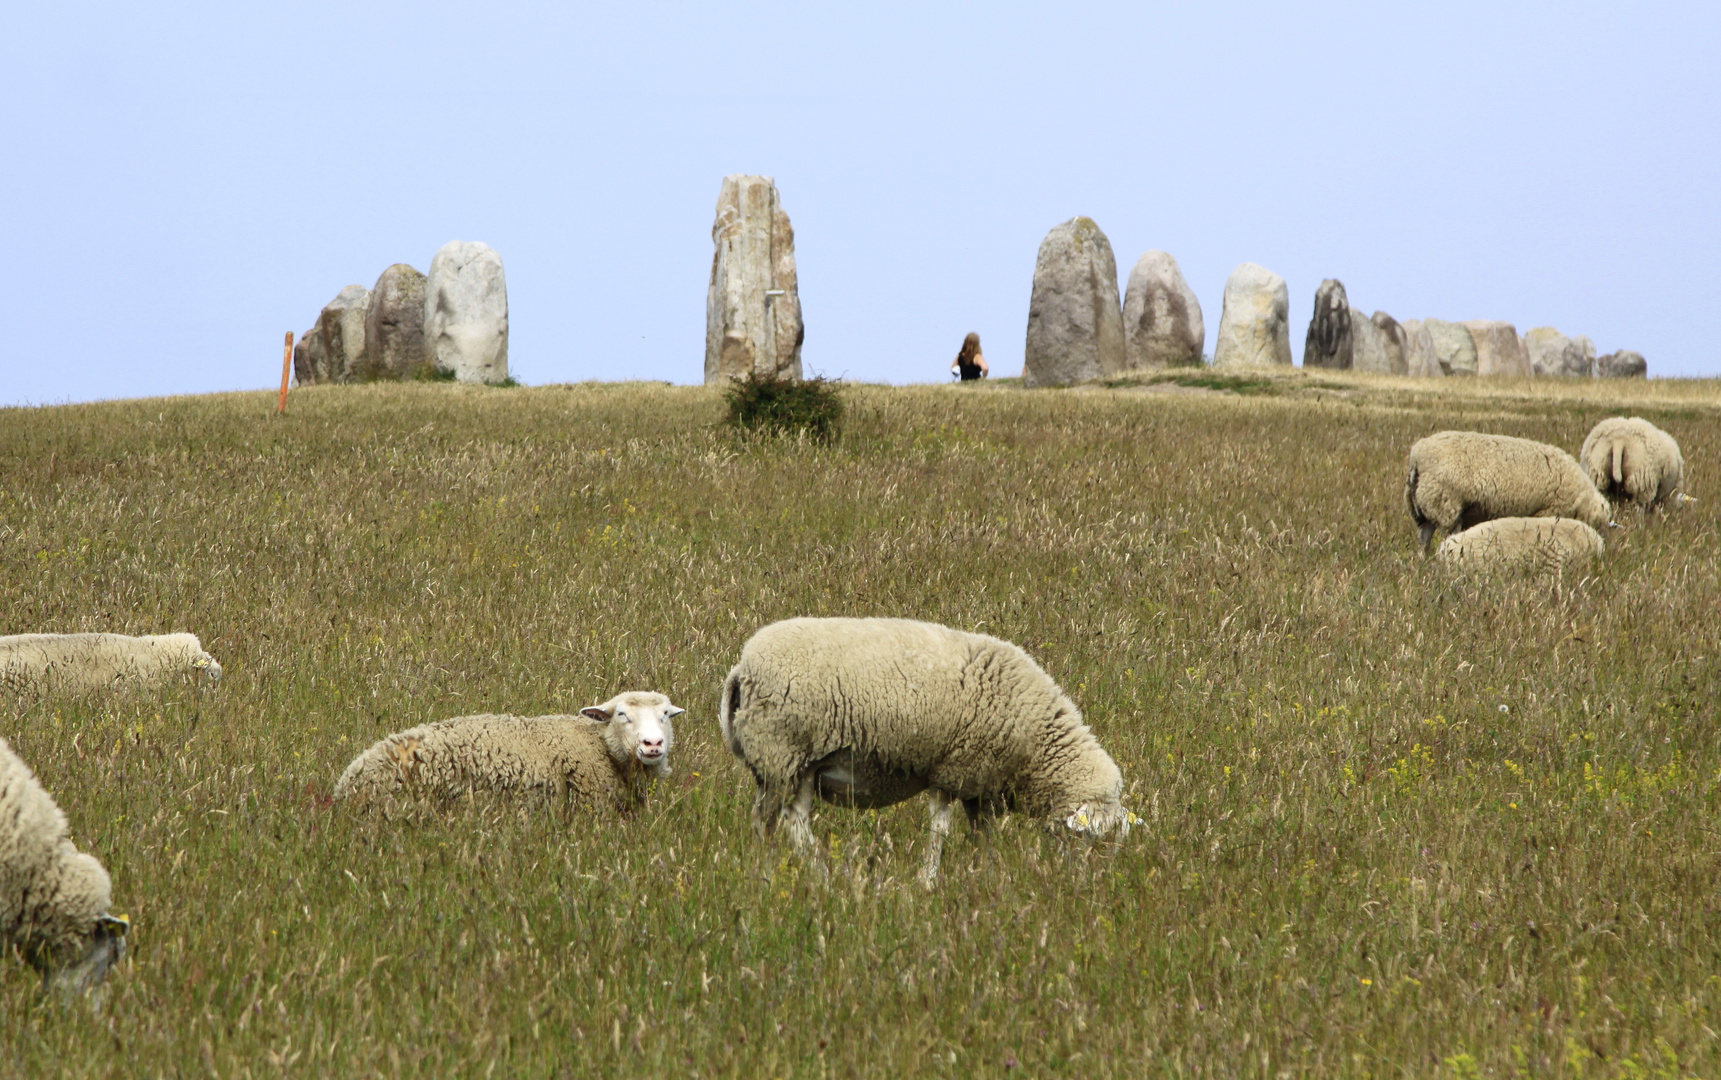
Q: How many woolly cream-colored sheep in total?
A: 7